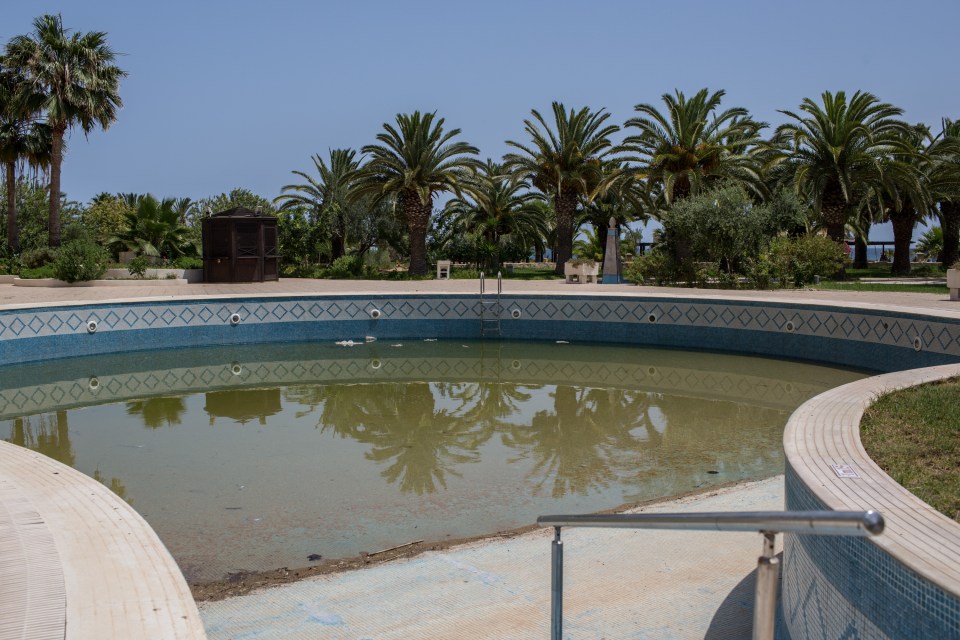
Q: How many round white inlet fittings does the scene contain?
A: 7